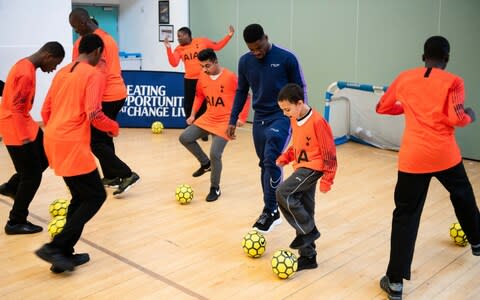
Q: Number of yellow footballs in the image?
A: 7